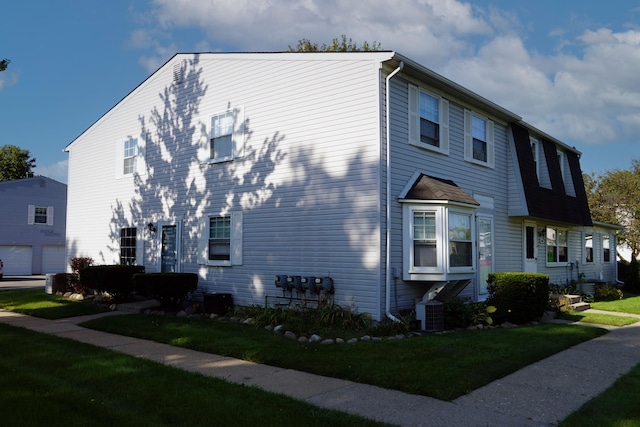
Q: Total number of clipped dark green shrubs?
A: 3